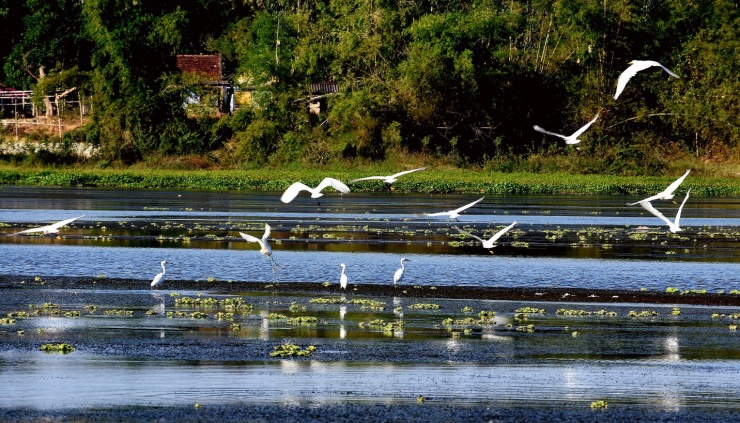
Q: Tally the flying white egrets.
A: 10